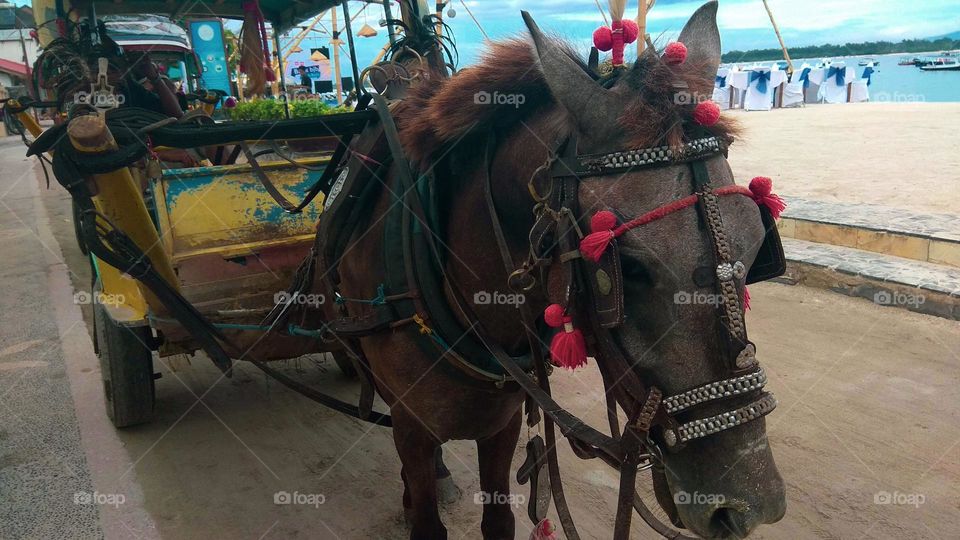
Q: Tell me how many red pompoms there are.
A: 7